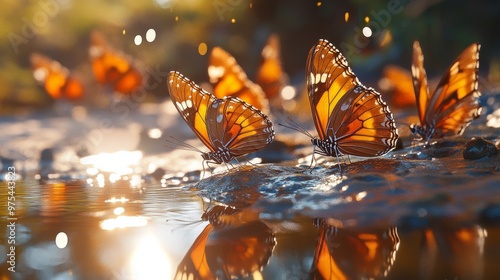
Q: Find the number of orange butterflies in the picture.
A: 8